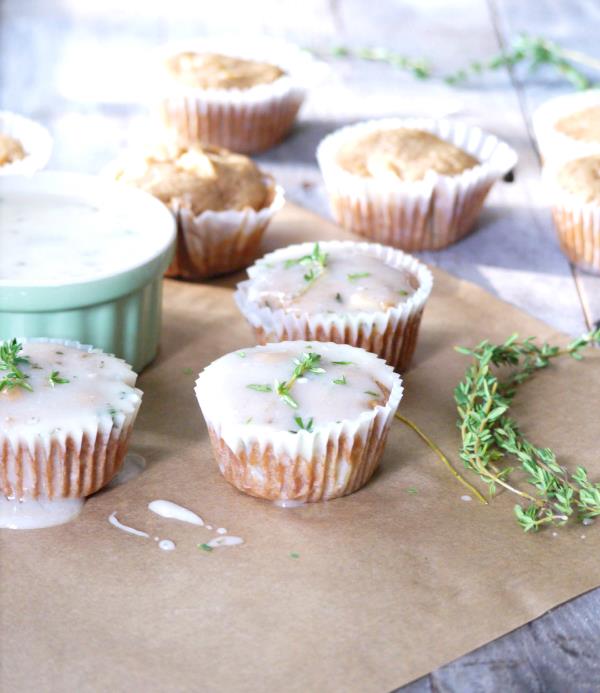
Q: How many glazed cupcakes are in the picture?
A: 3